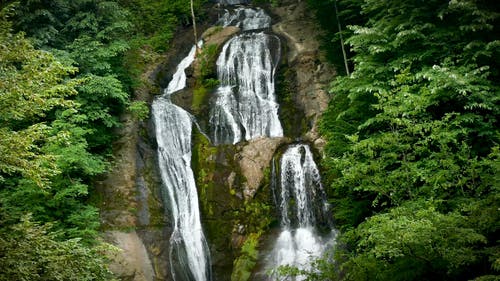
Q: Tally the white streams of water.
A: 3